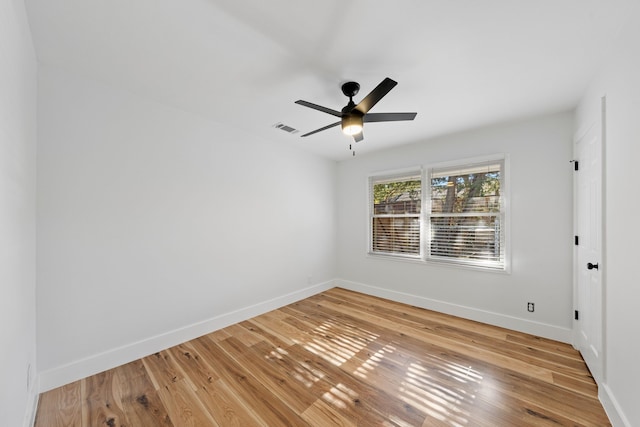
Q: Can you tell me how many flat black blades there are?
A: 5